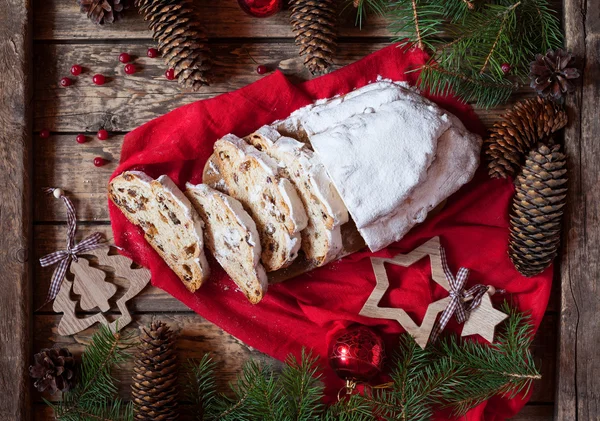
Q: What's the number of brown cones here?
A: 8